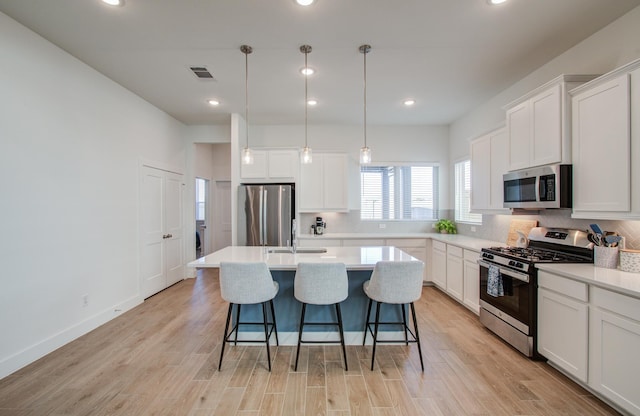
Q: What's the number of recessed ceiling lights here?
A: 7